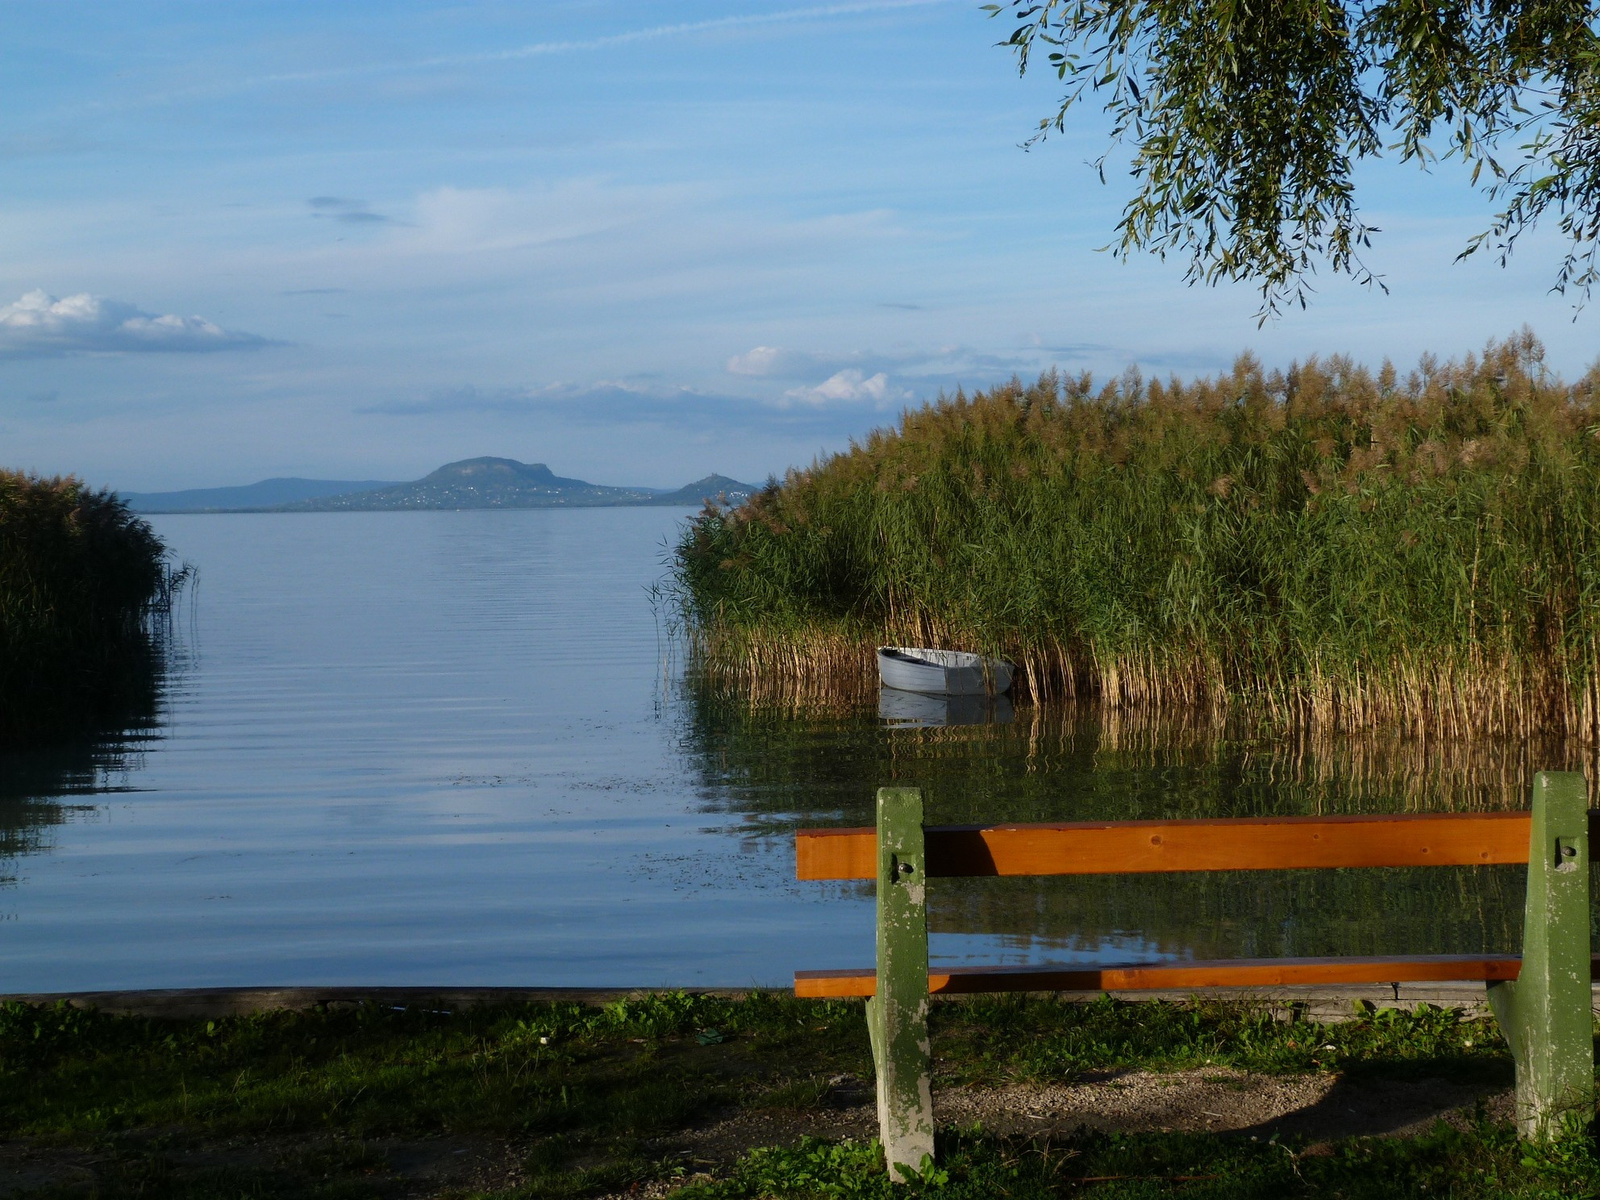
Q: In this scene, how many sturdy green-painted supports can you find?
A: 2